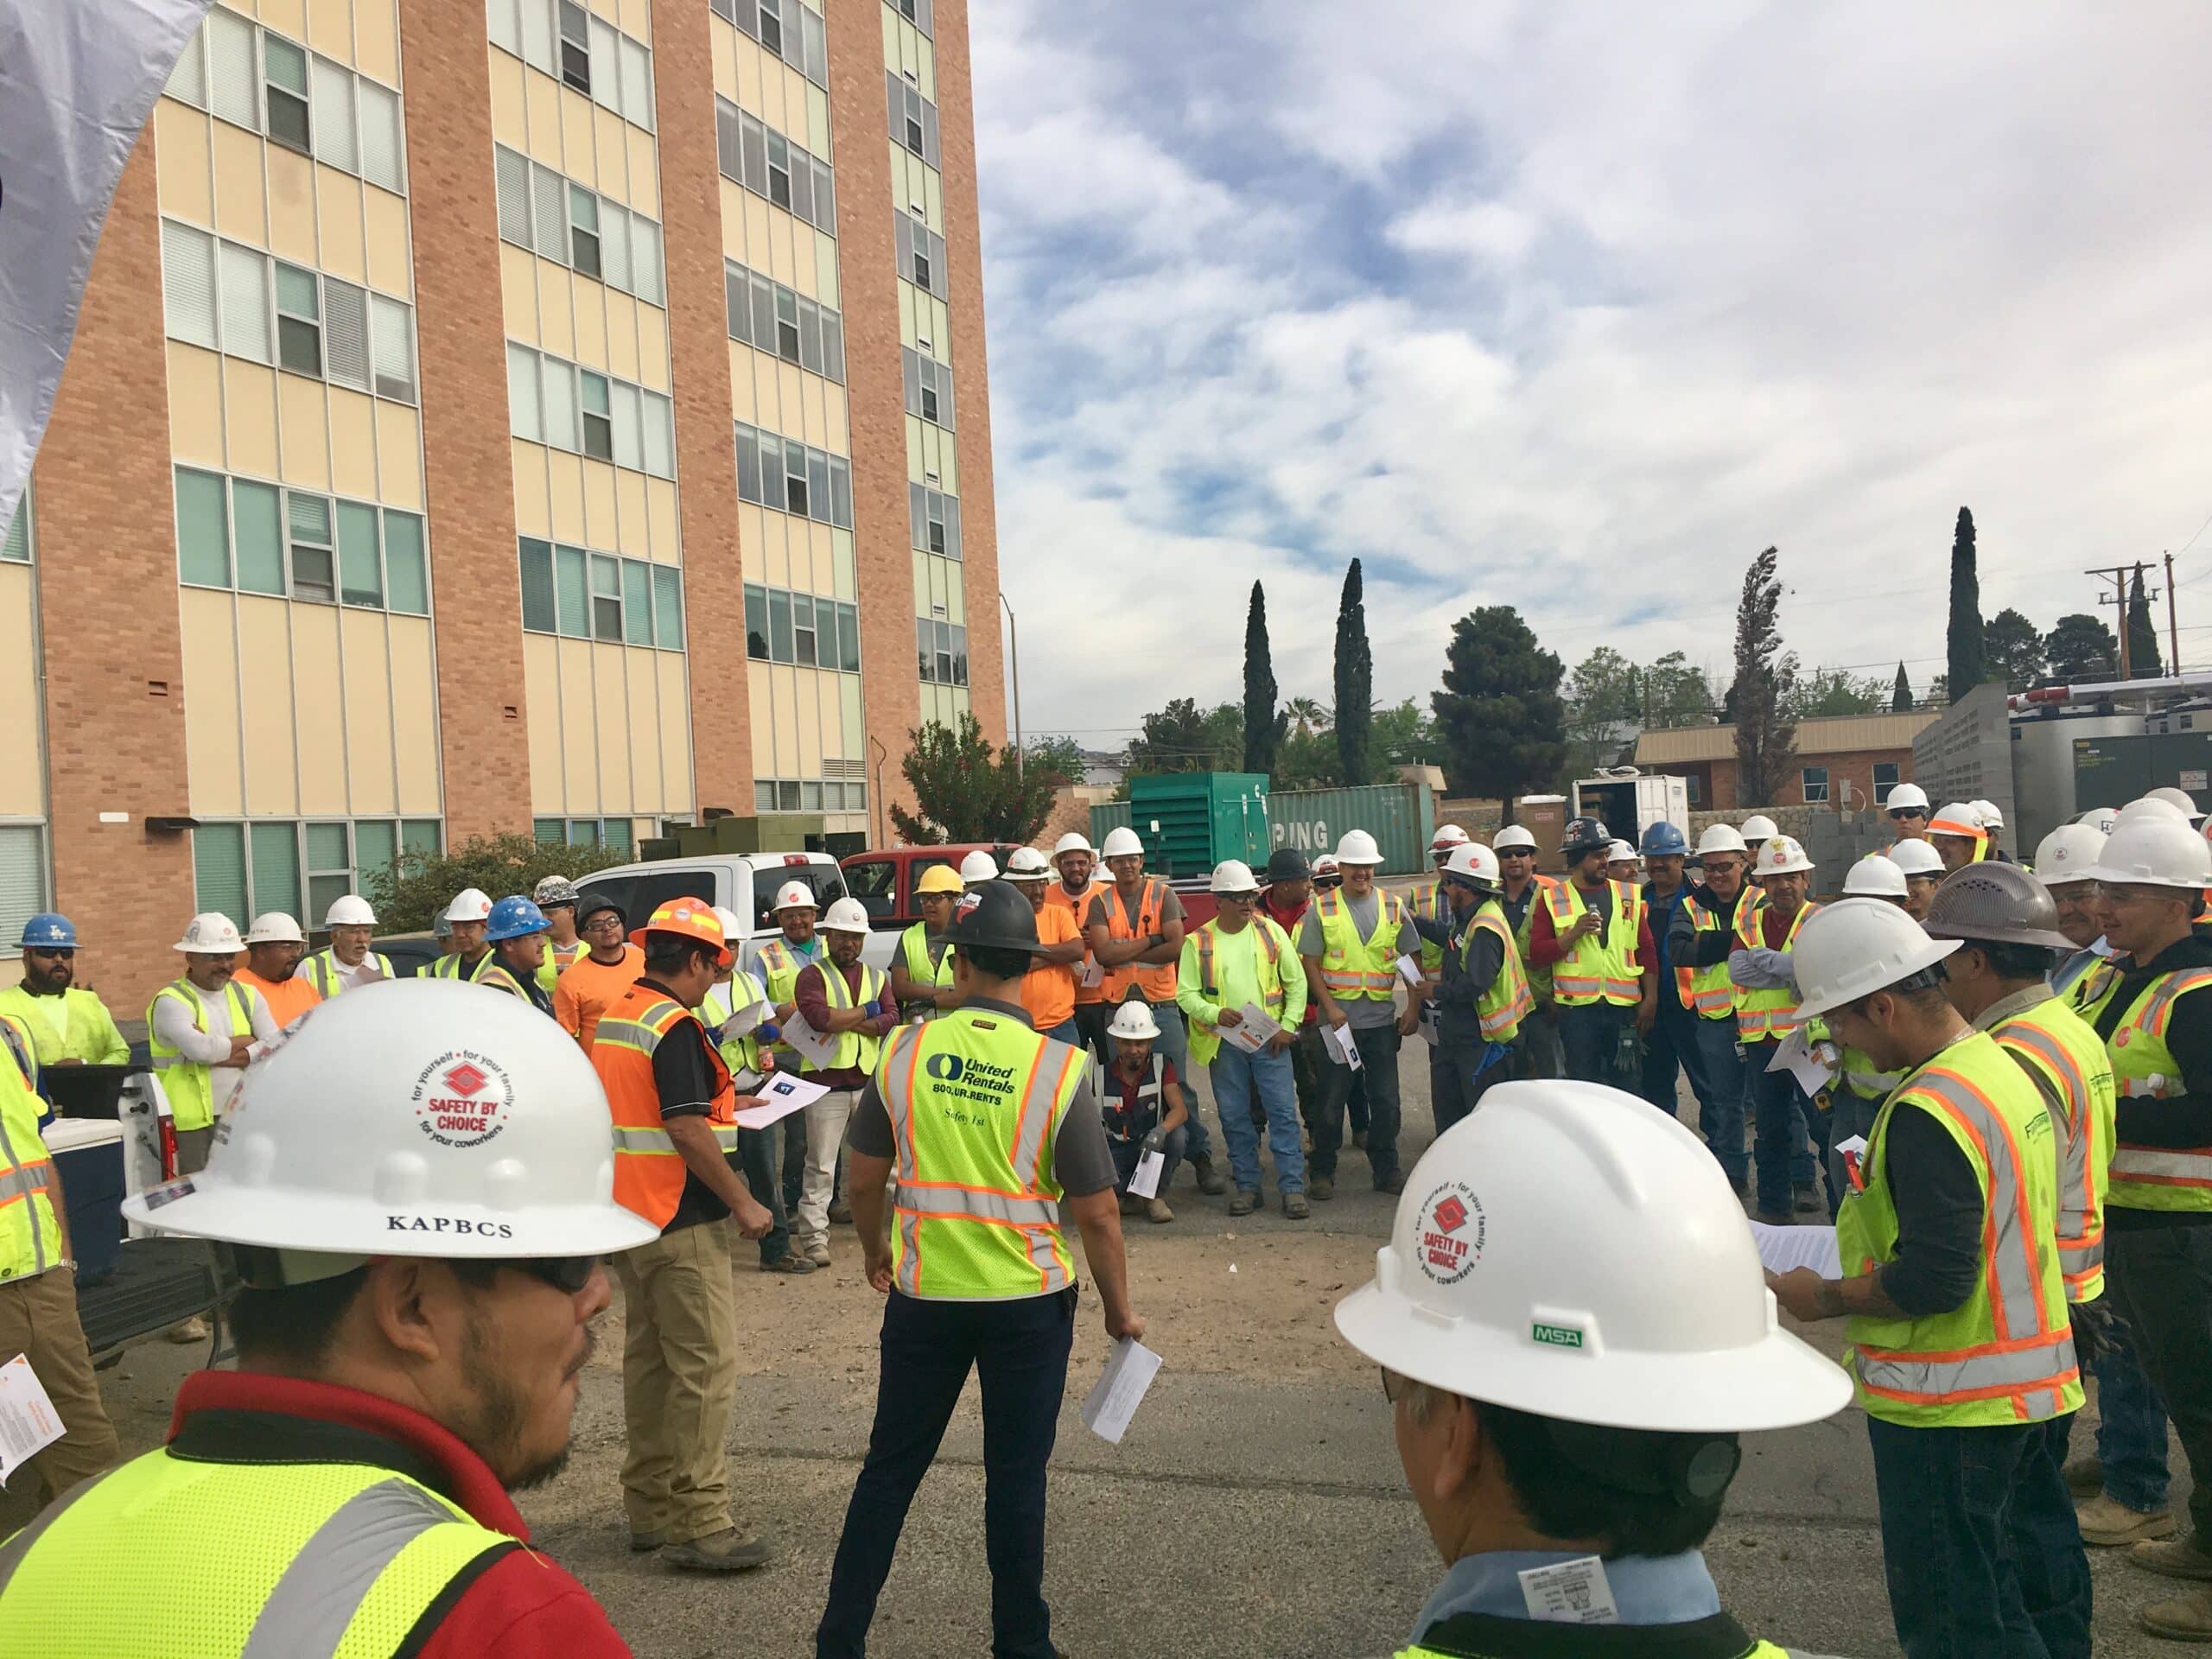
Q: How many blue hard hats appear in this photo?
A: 3